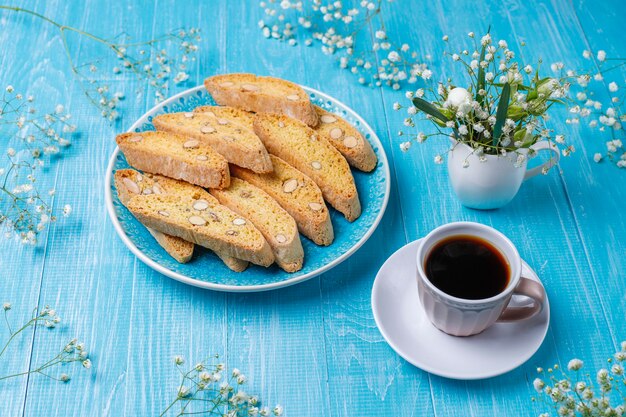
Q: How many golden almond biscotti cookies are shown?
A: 11